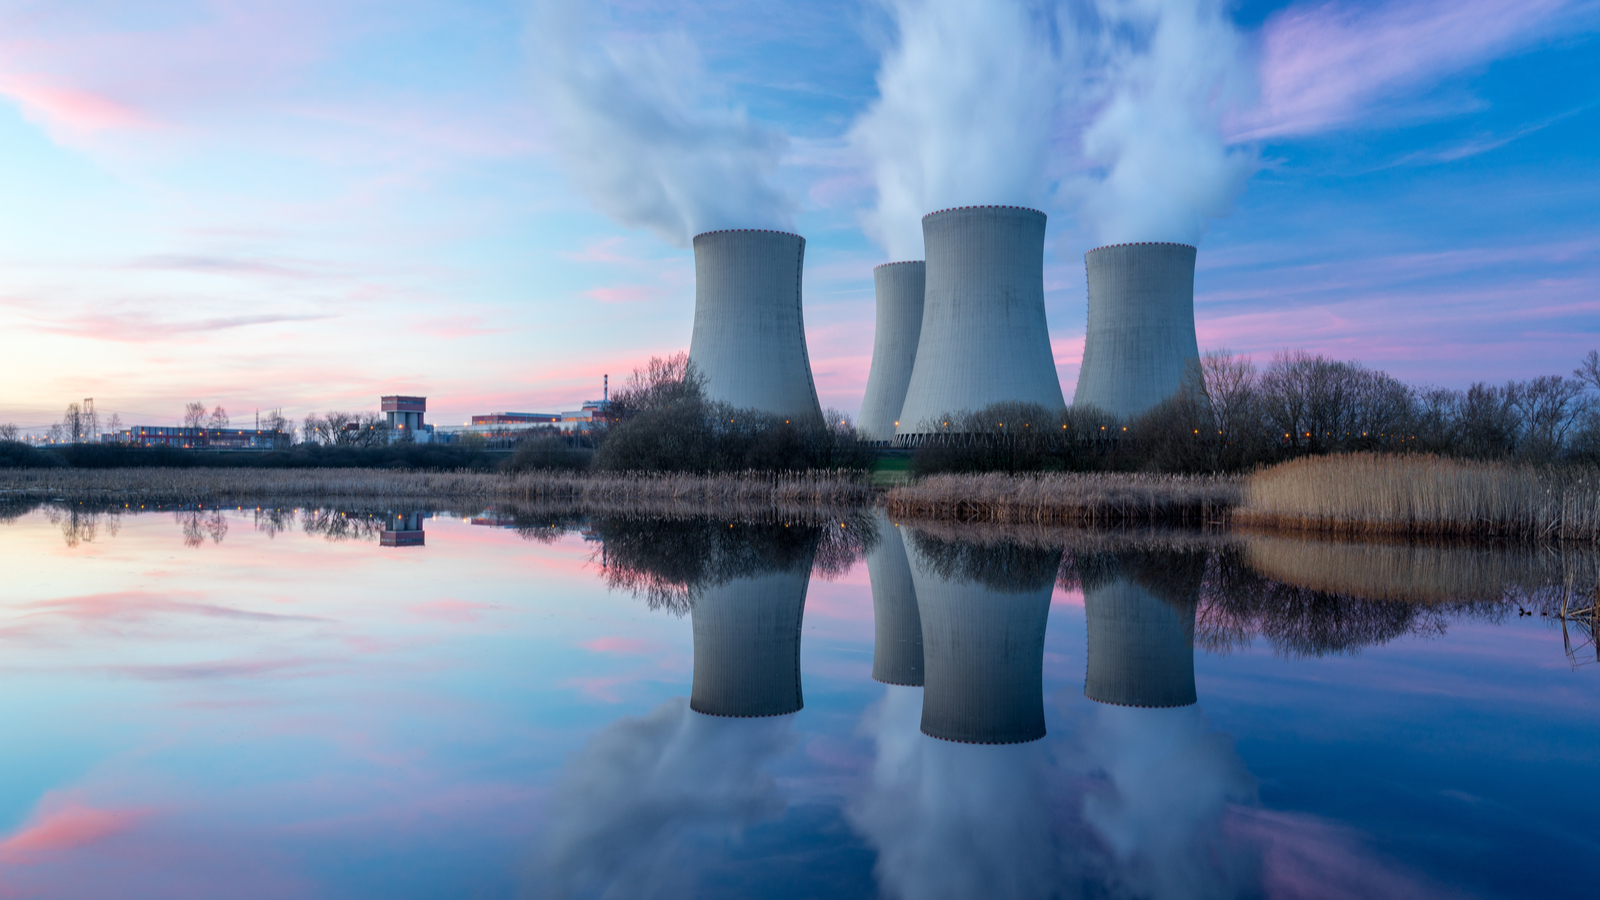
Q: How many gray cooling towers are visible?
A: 4